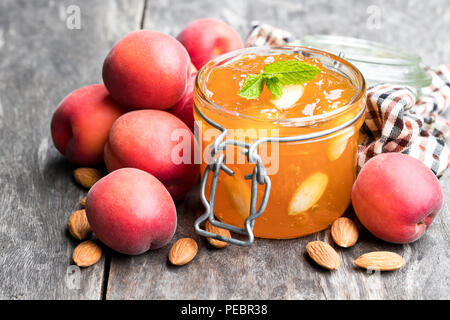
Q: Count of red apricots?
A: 7